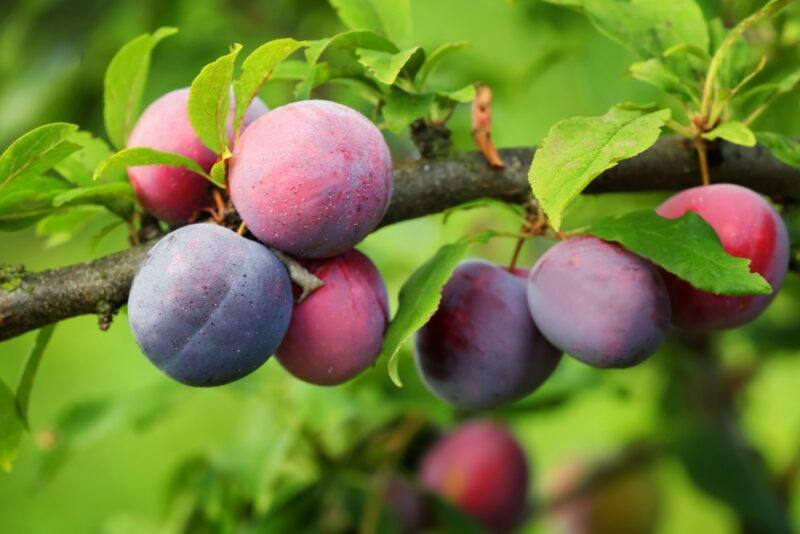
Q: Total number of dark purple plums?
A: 3